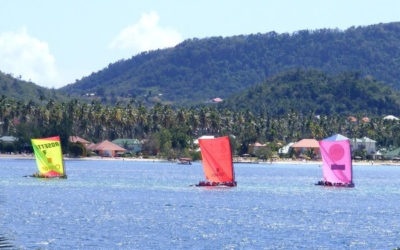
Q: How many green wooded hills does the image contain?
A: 3